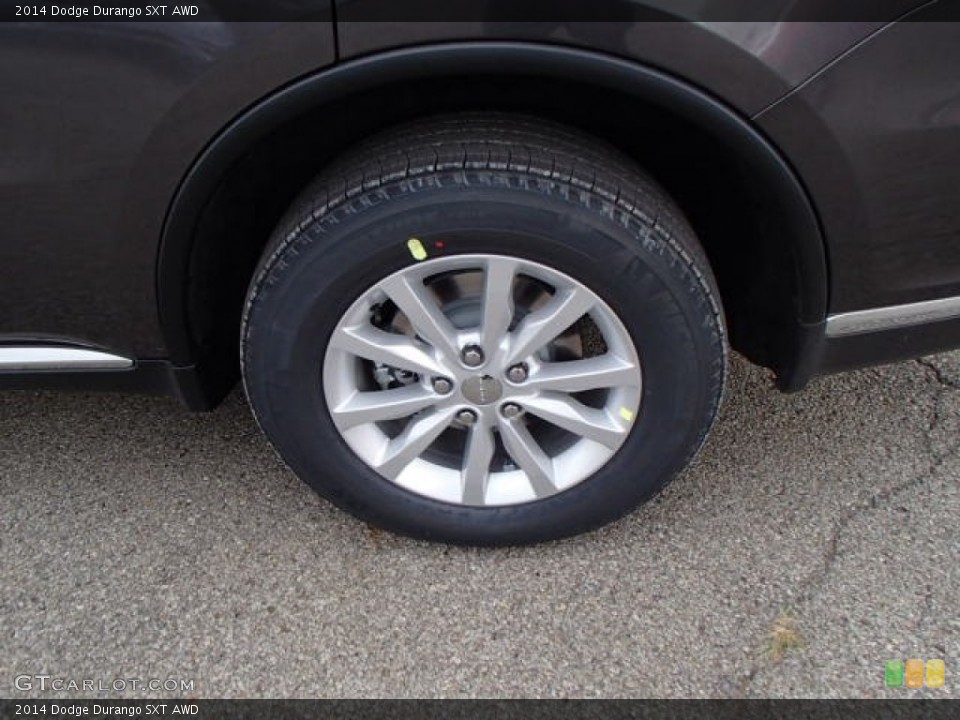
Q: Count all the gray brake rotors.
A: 1